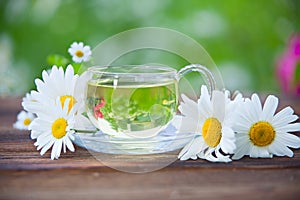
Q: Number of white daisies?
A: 6